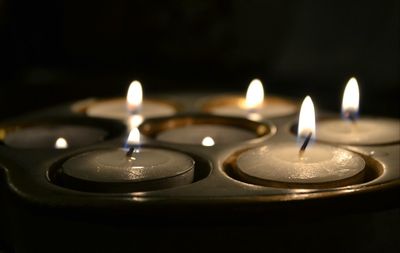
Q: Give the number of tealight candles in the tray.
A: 7